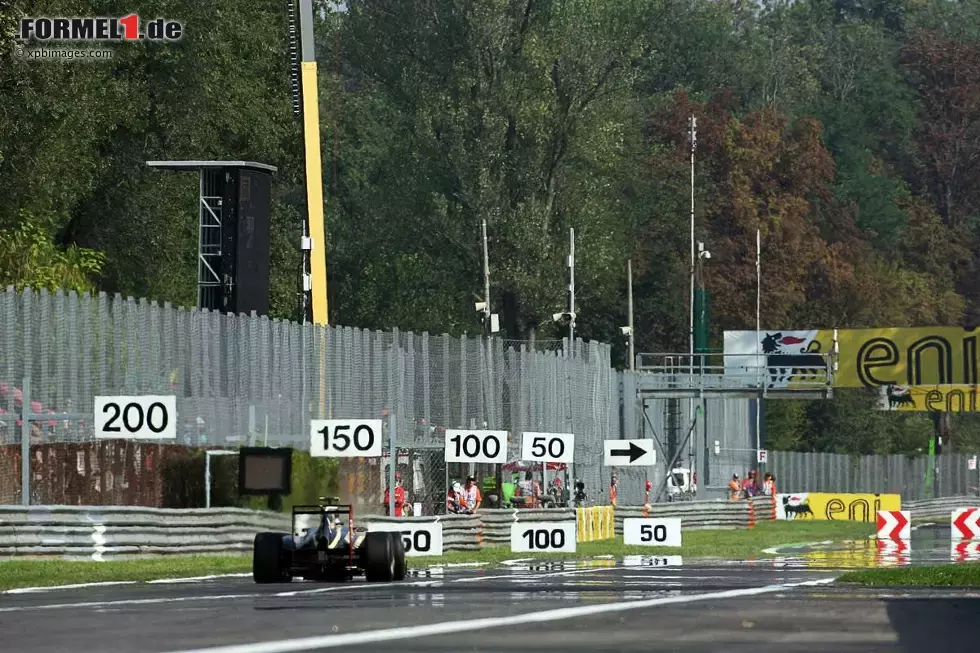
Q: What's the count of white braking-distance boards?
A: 7